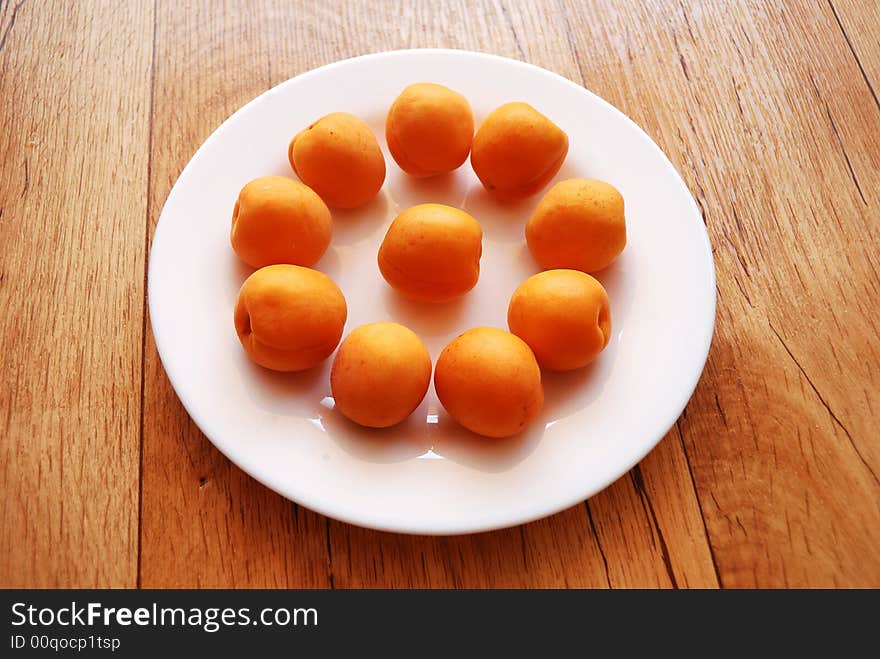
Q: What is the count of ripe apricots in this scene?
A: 10